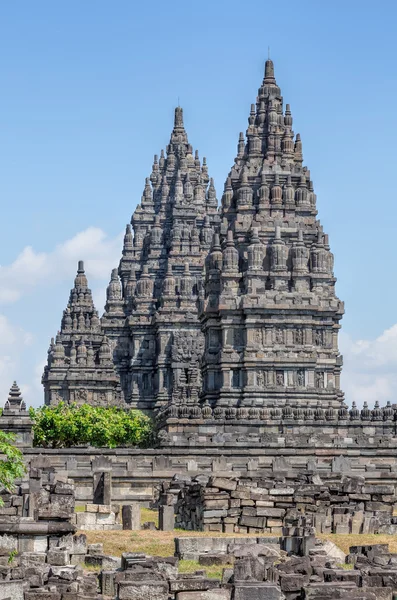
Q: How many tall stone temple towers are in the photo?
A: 3